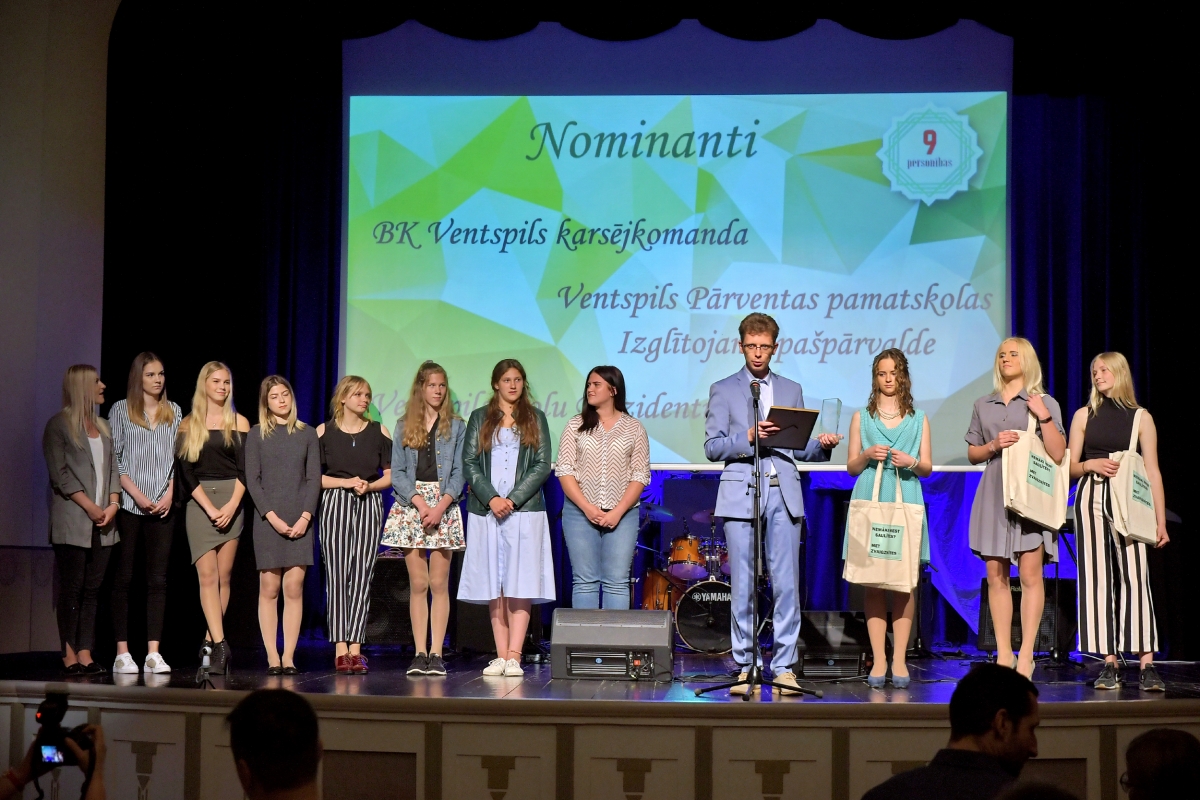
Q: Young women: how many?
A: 11